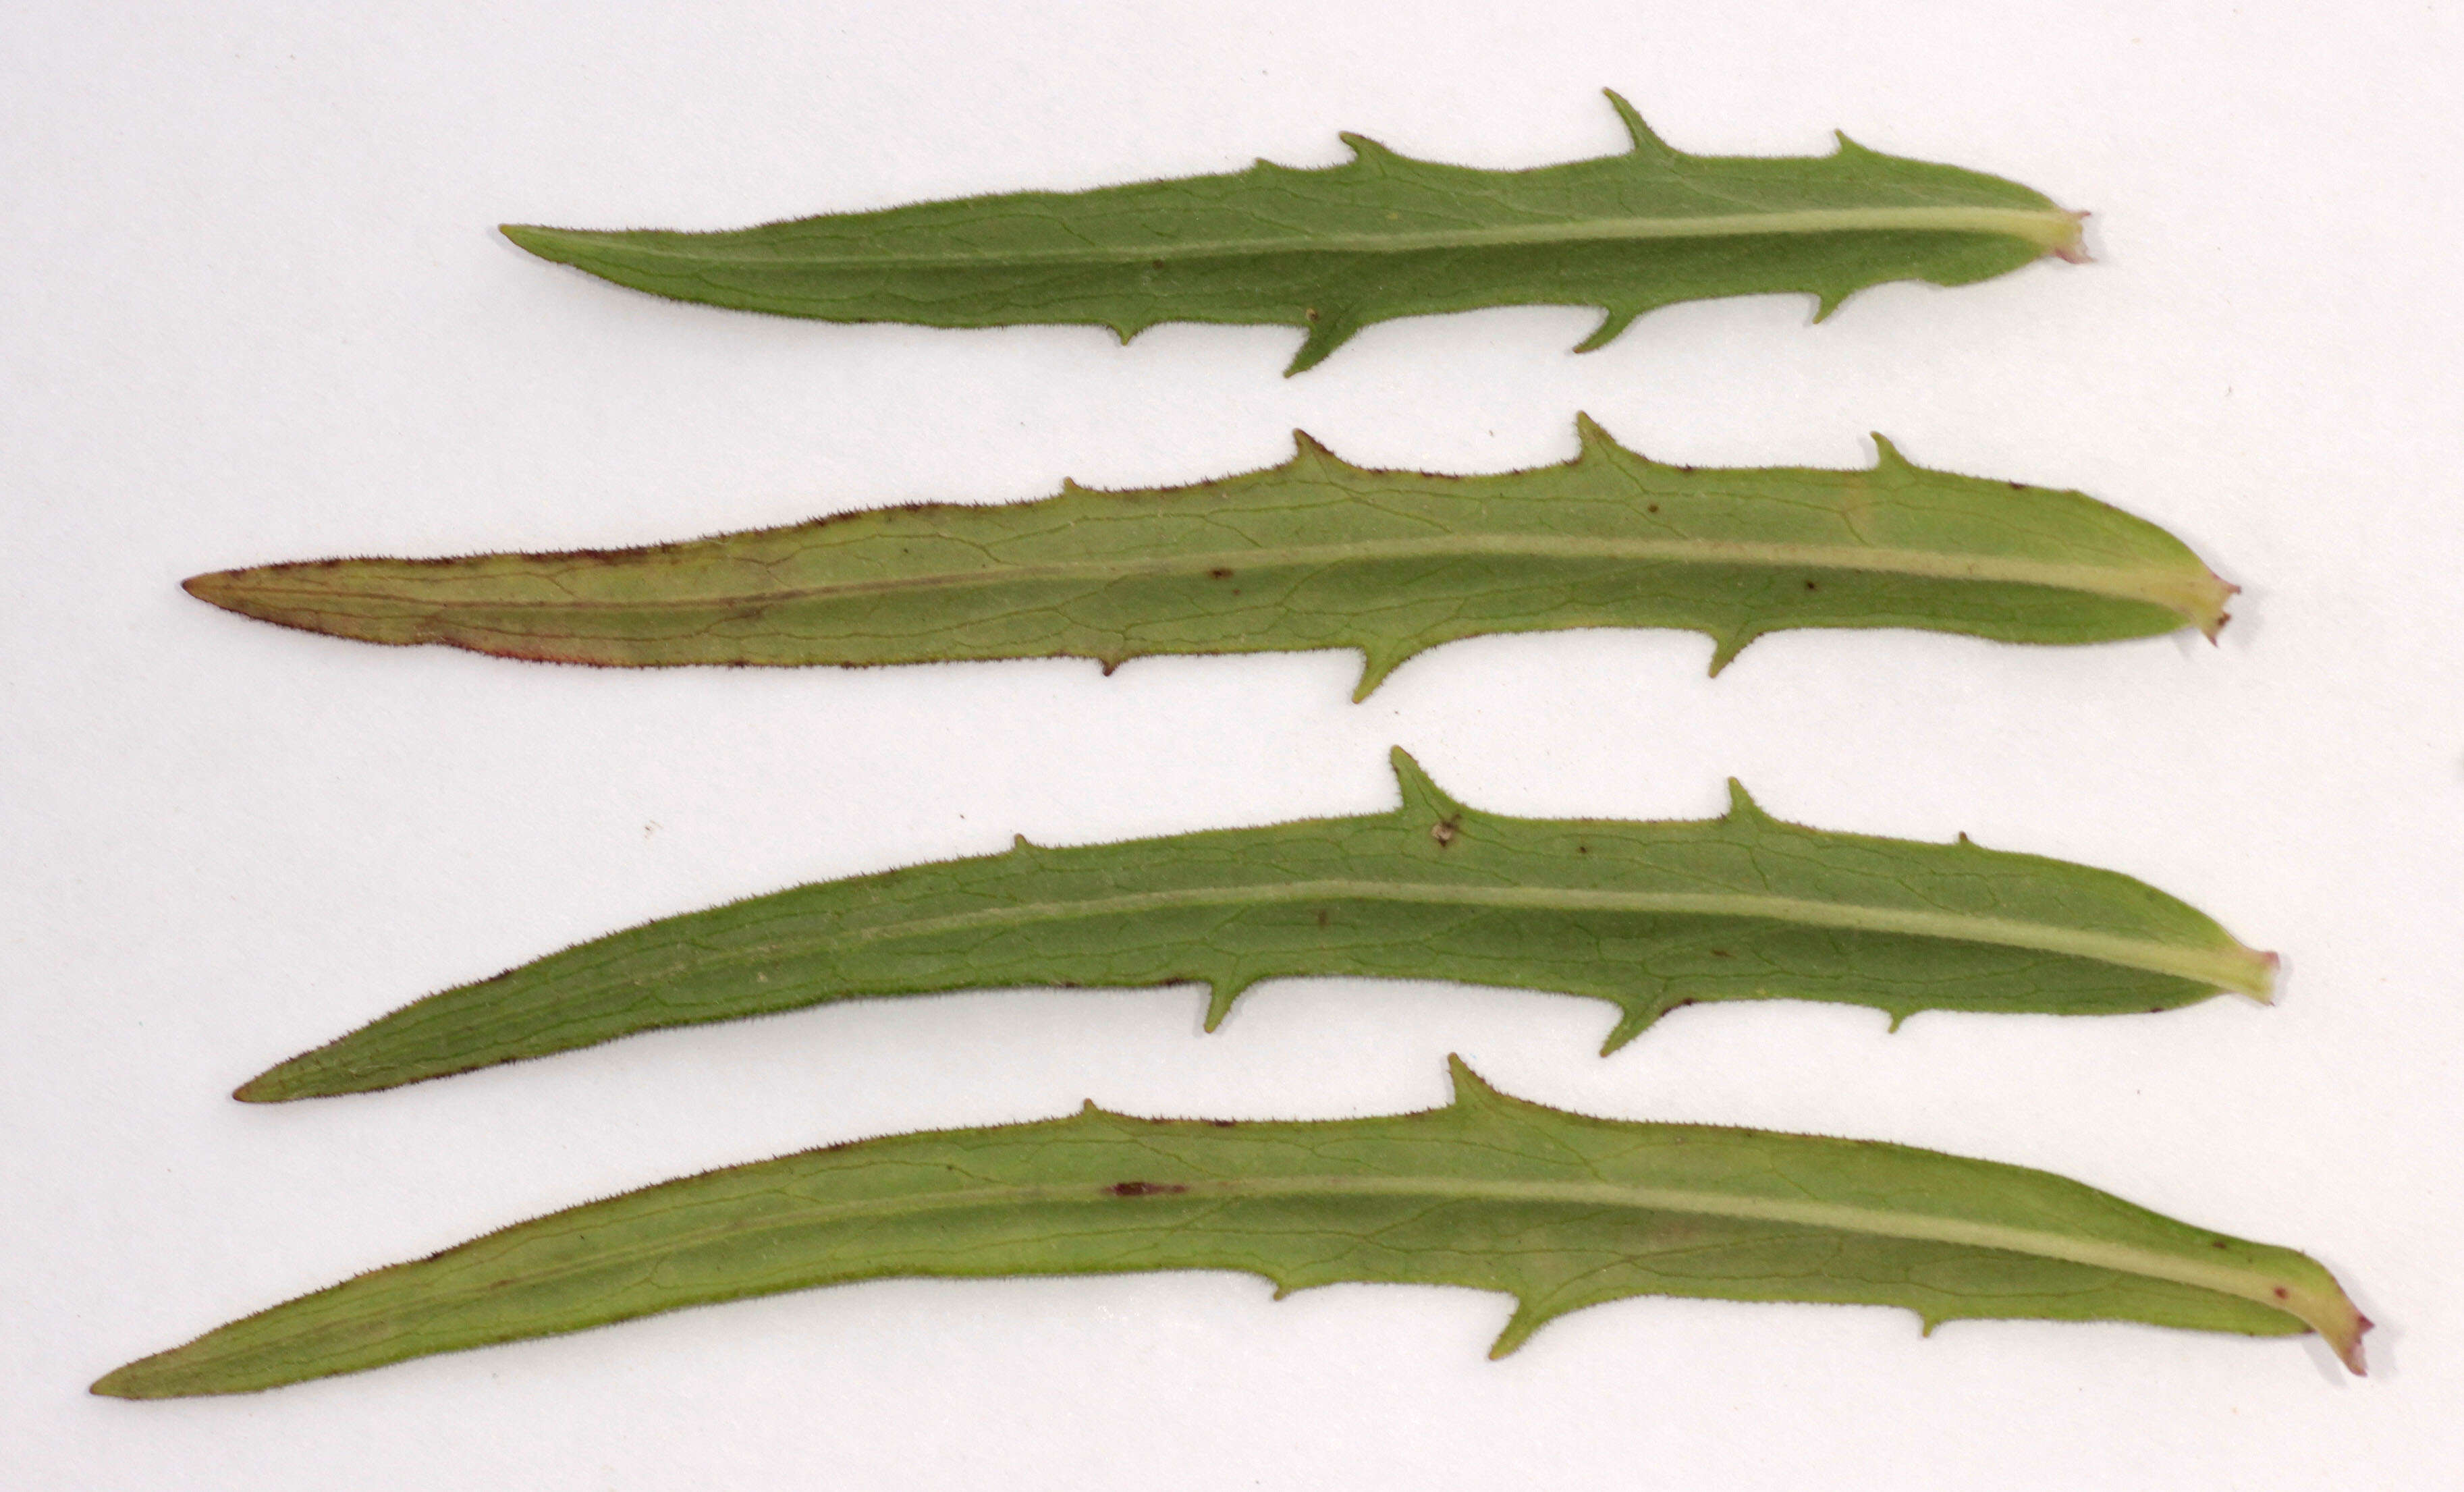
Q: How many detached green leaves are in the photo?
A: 4